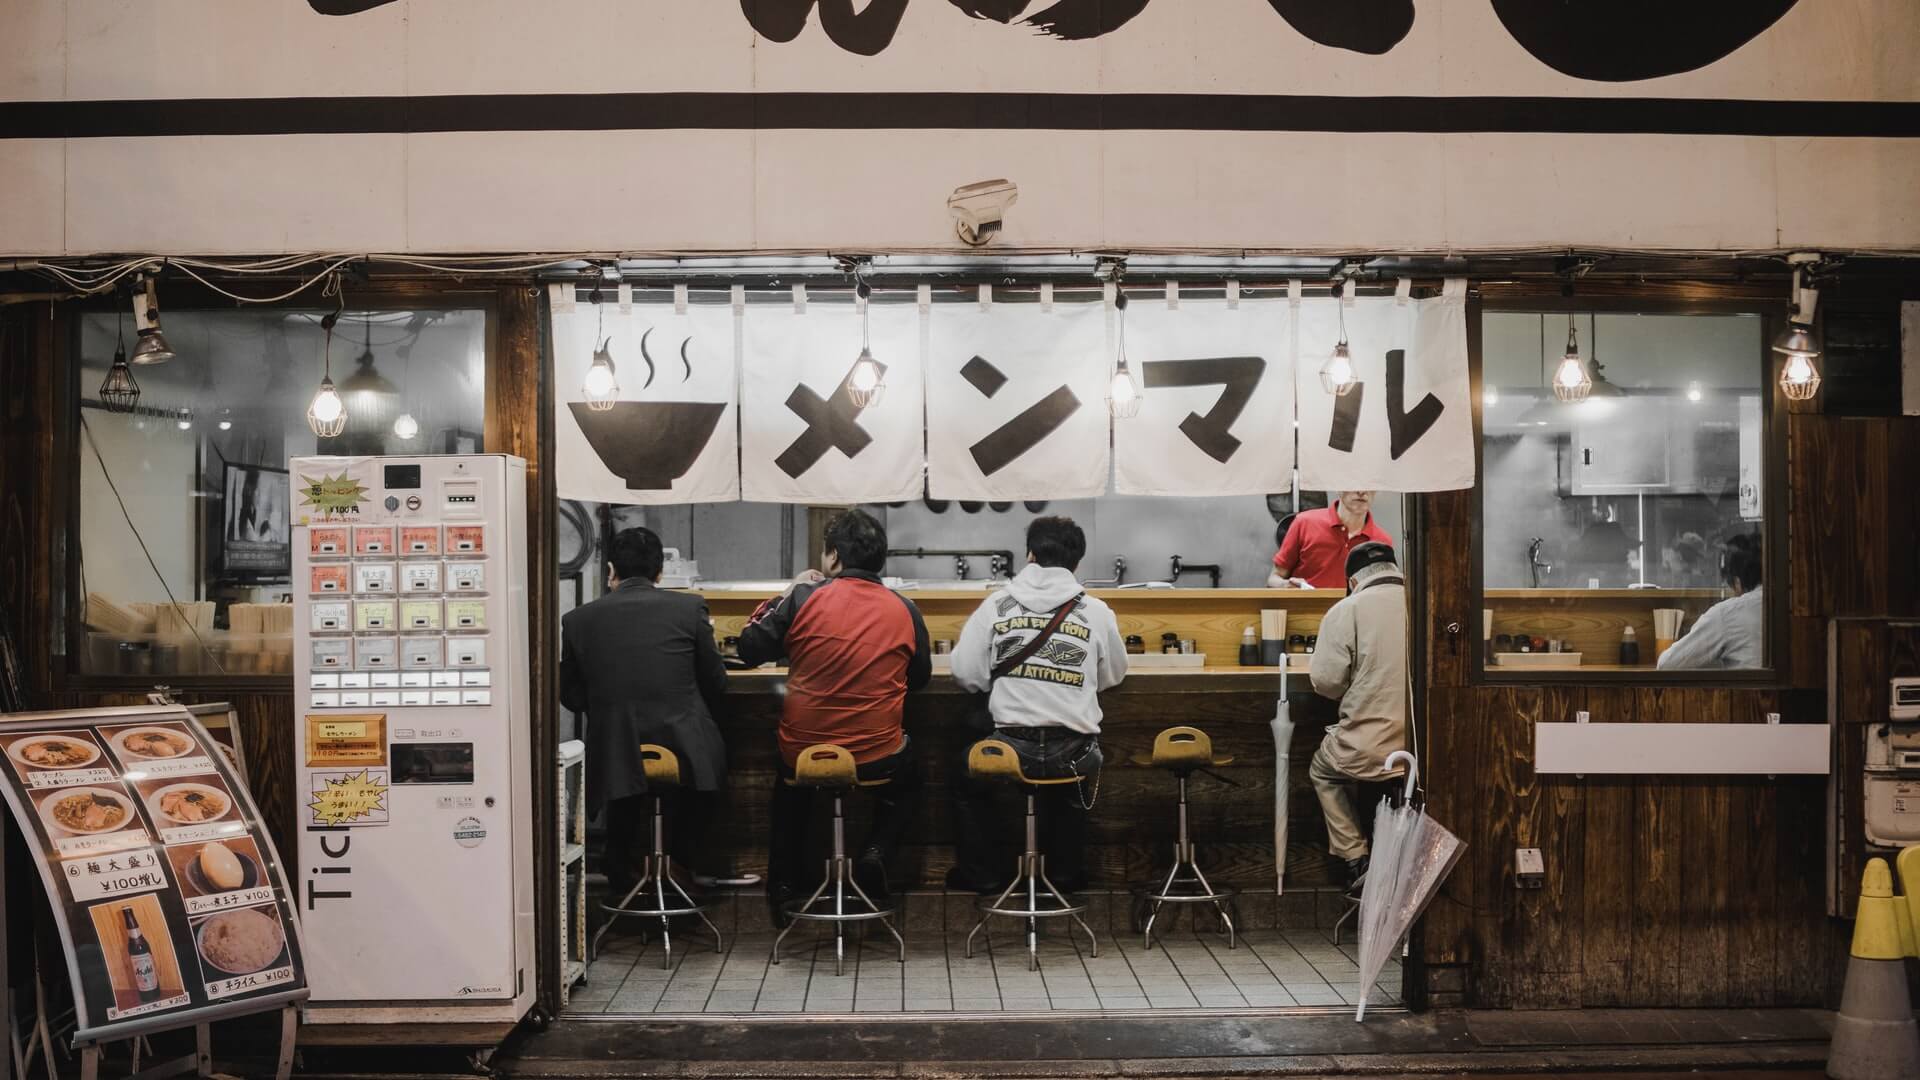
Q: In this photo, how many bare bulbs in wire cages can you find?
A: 8